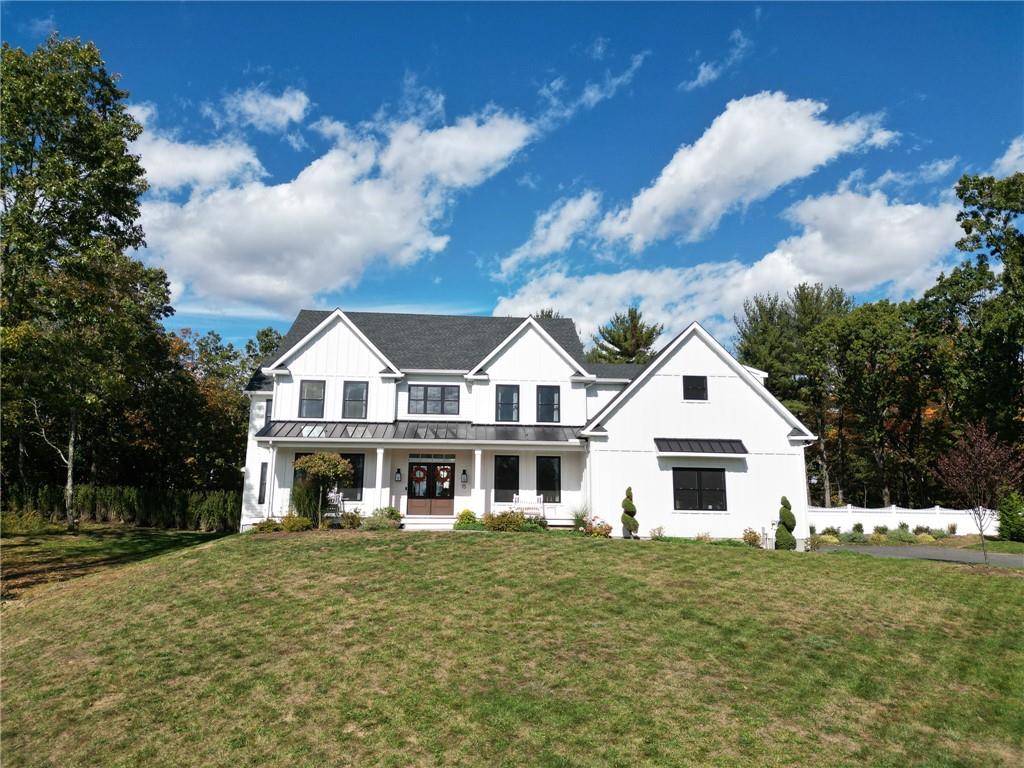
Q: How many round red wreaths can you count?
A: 2